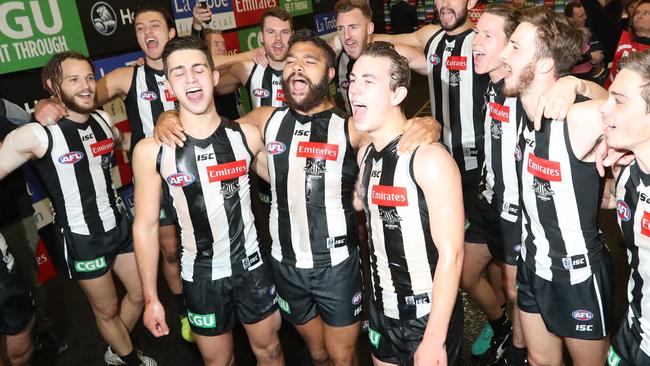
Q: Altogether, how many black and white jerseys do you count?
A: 11